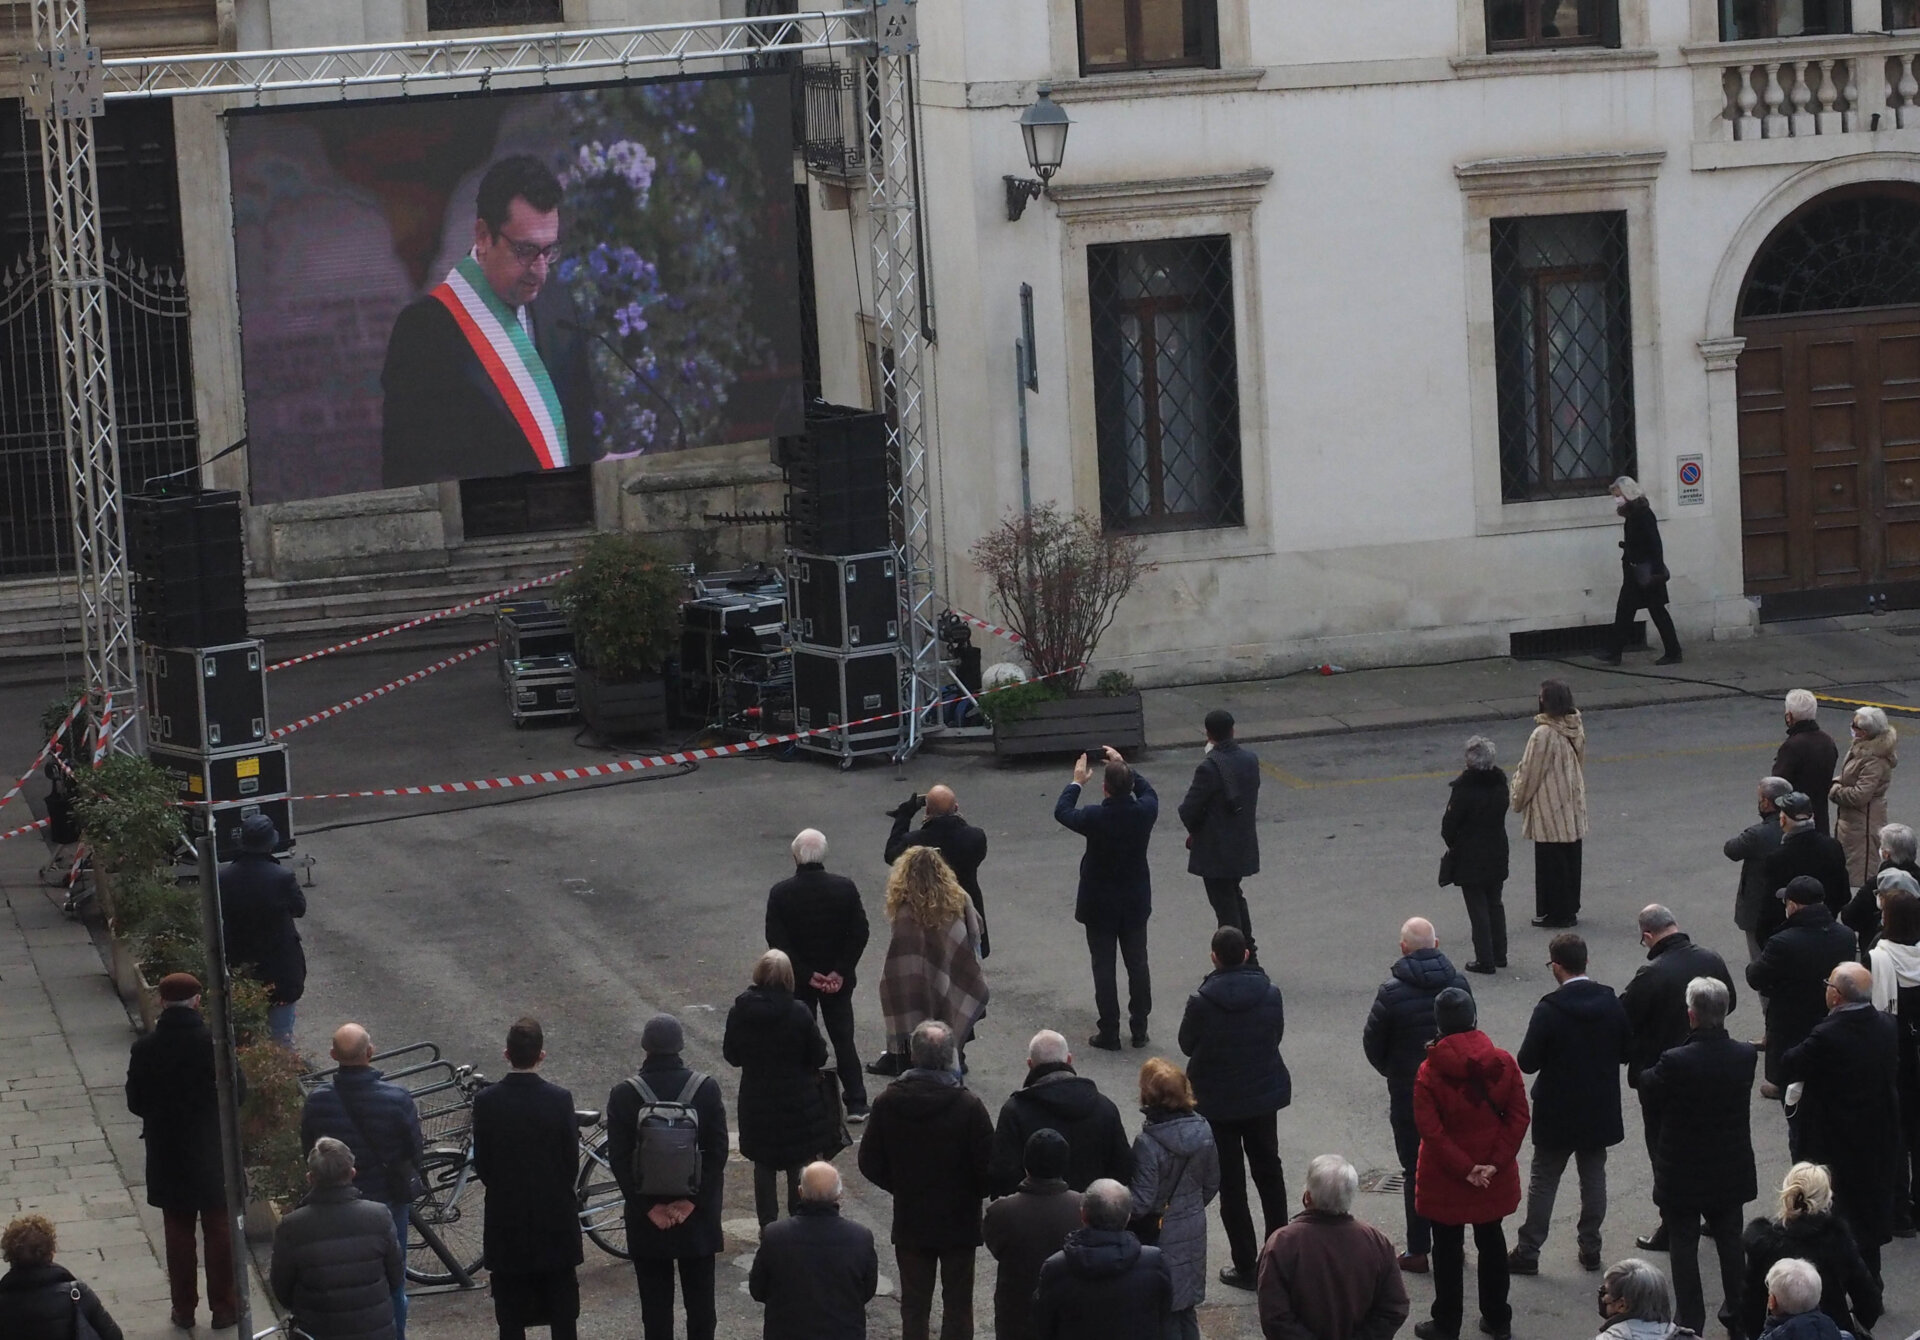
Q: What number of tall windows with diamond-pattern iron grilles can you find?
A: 2